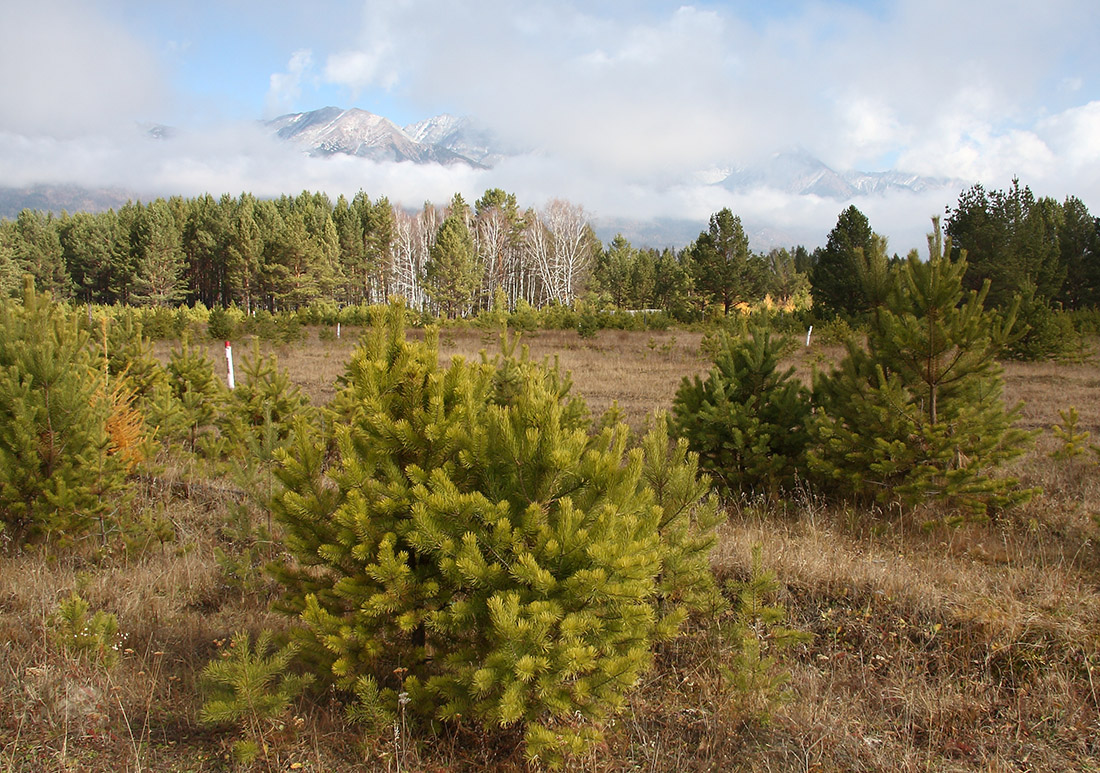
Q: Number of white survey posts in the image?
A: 3